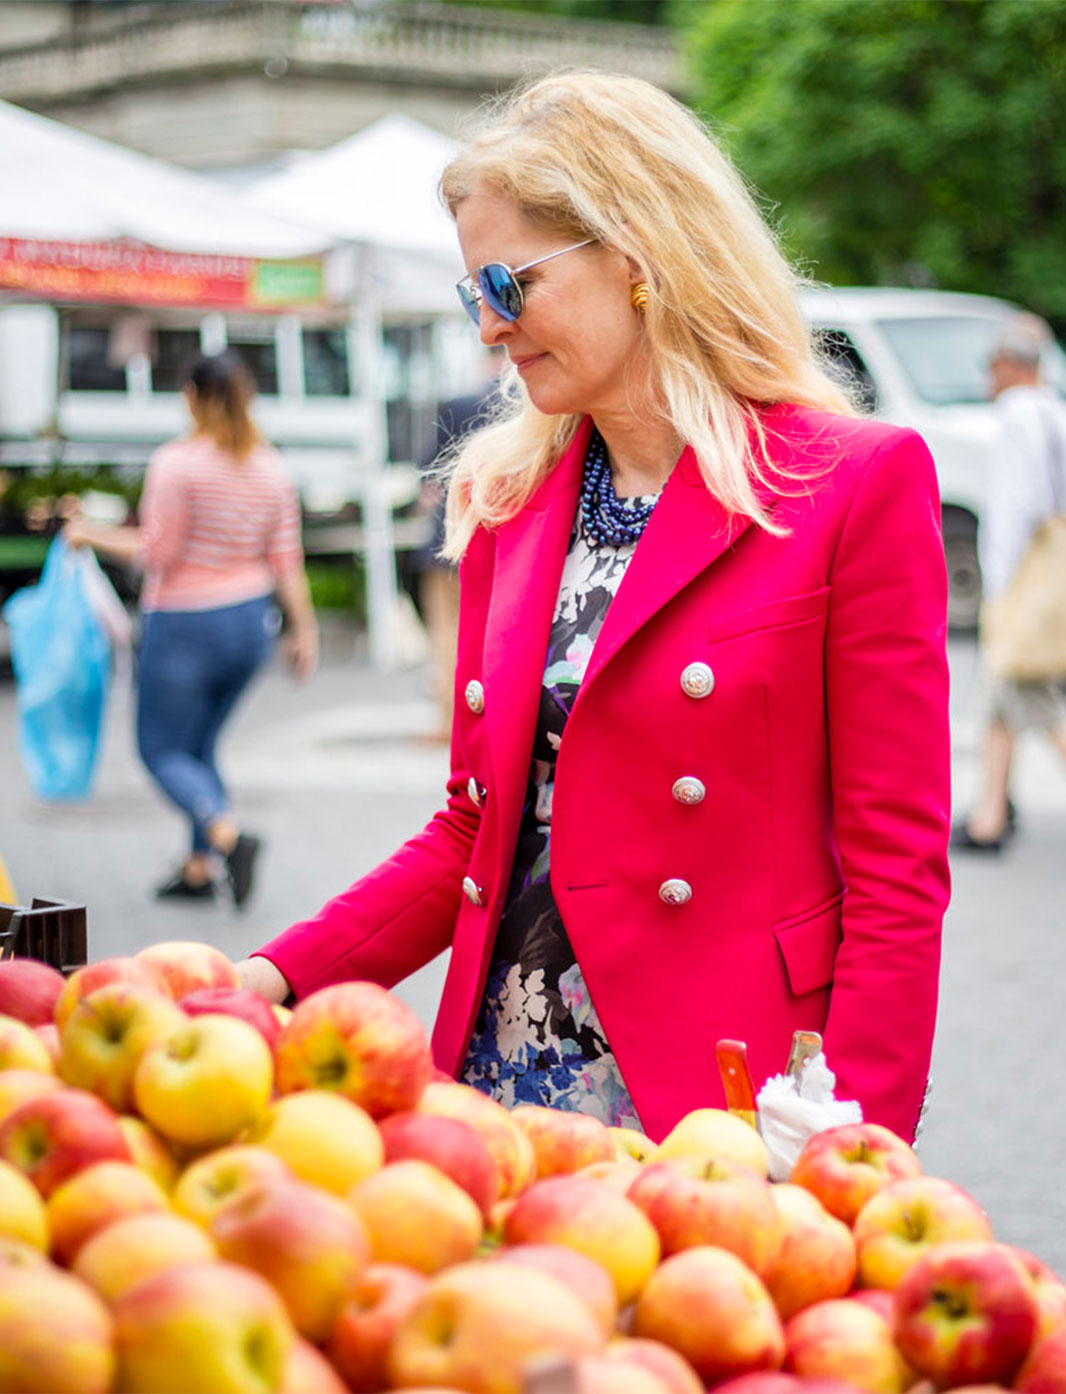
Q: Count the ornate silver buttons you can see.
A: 6